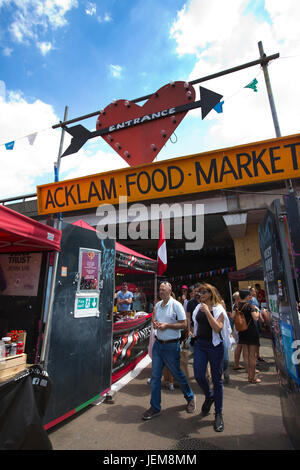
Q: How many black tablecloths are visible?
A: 1